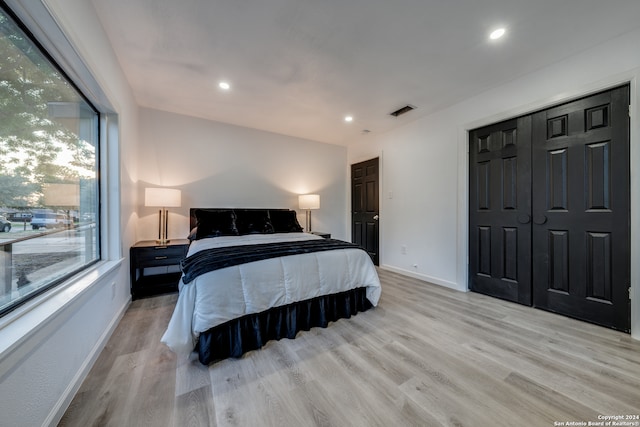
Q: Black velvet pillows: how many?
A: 3